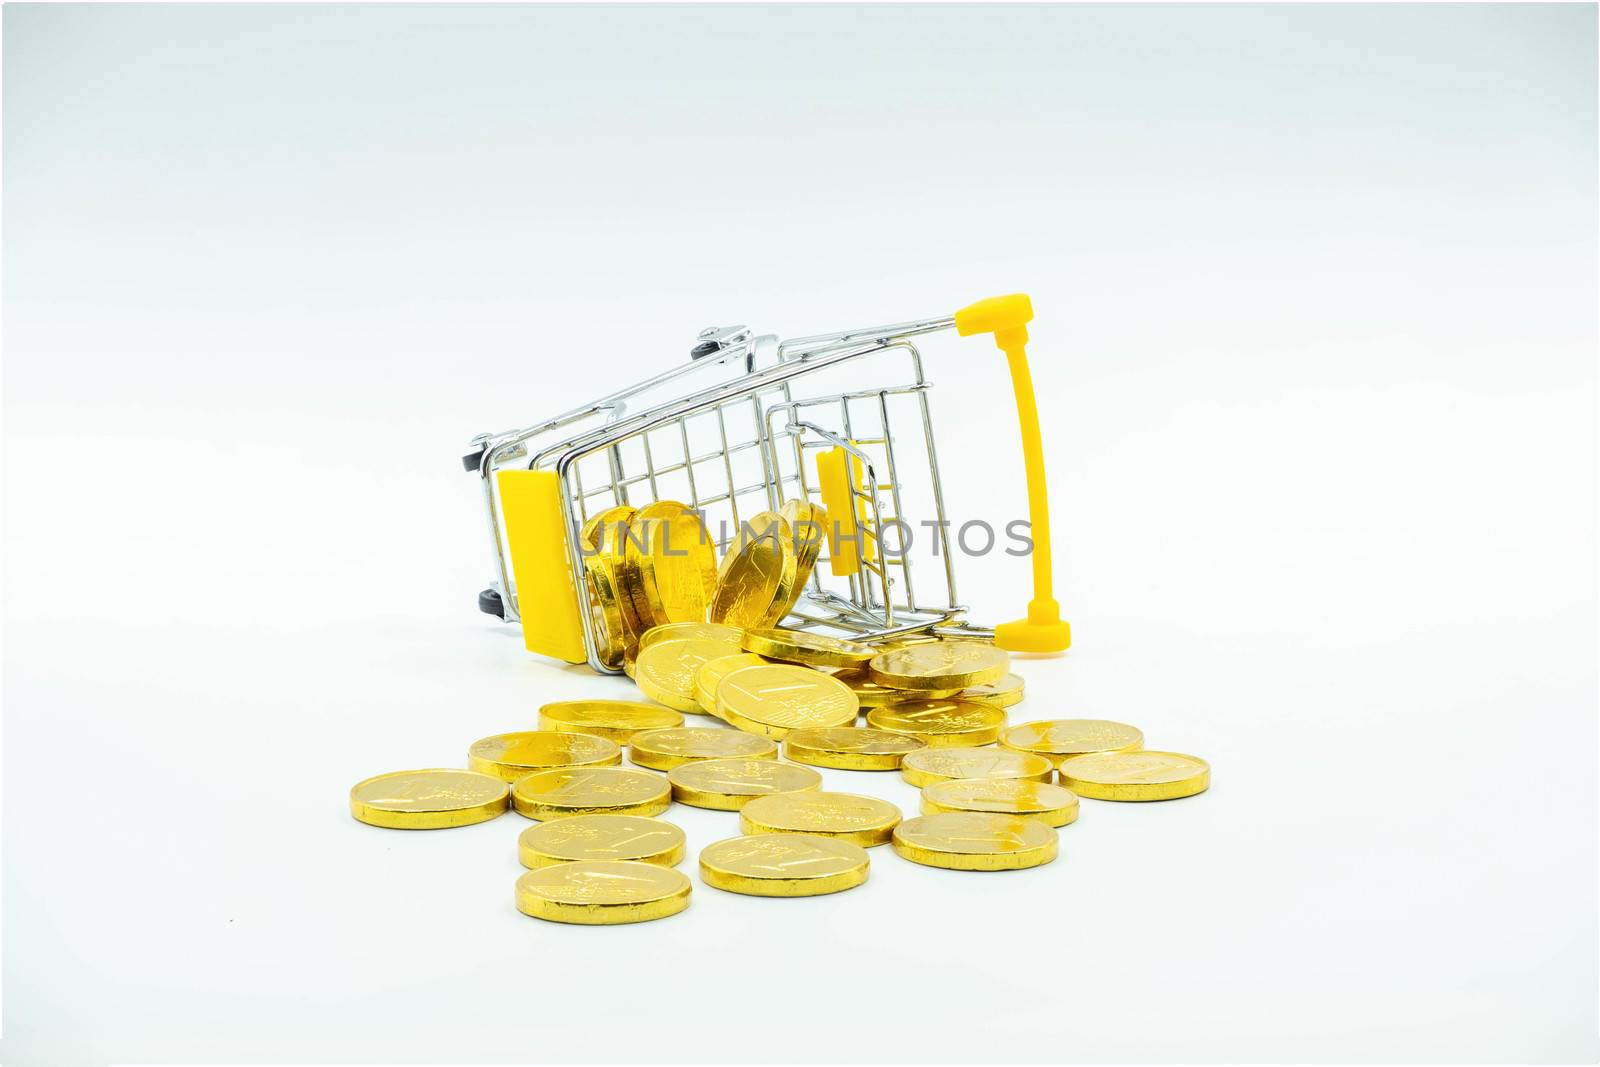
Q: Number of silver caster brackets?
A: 3